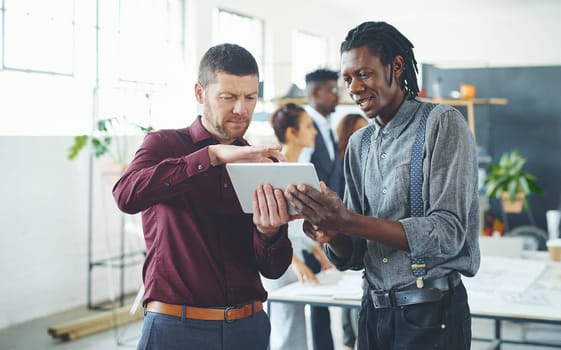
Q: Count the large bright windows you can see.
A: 4